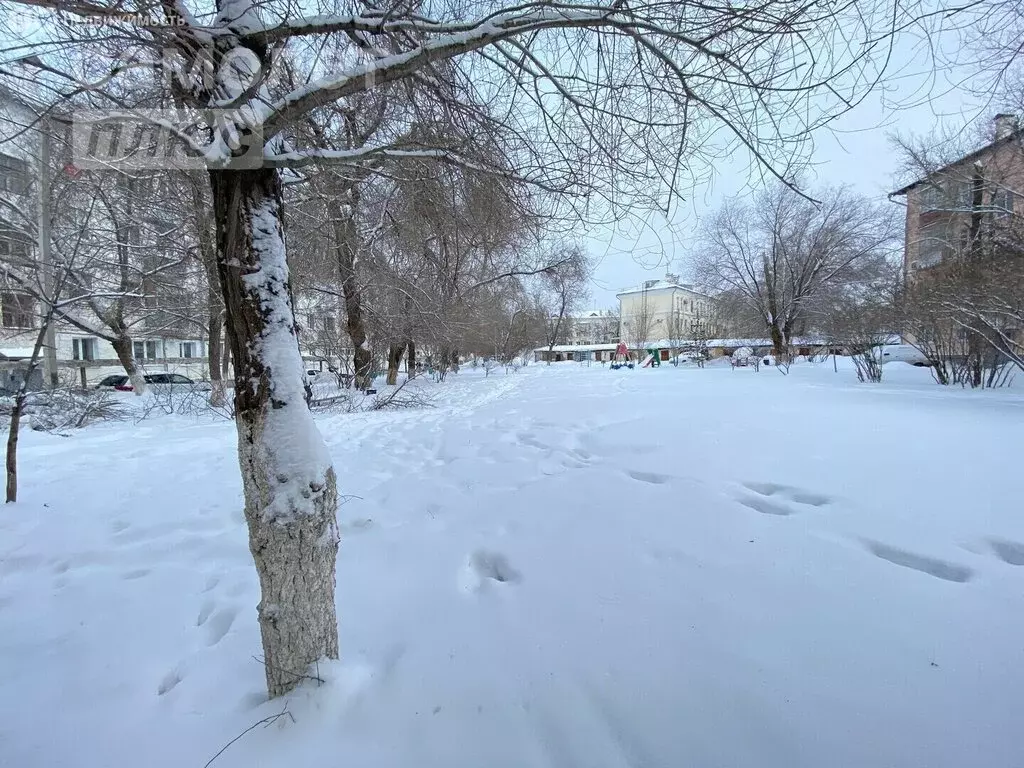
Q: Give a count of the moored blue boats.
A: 0